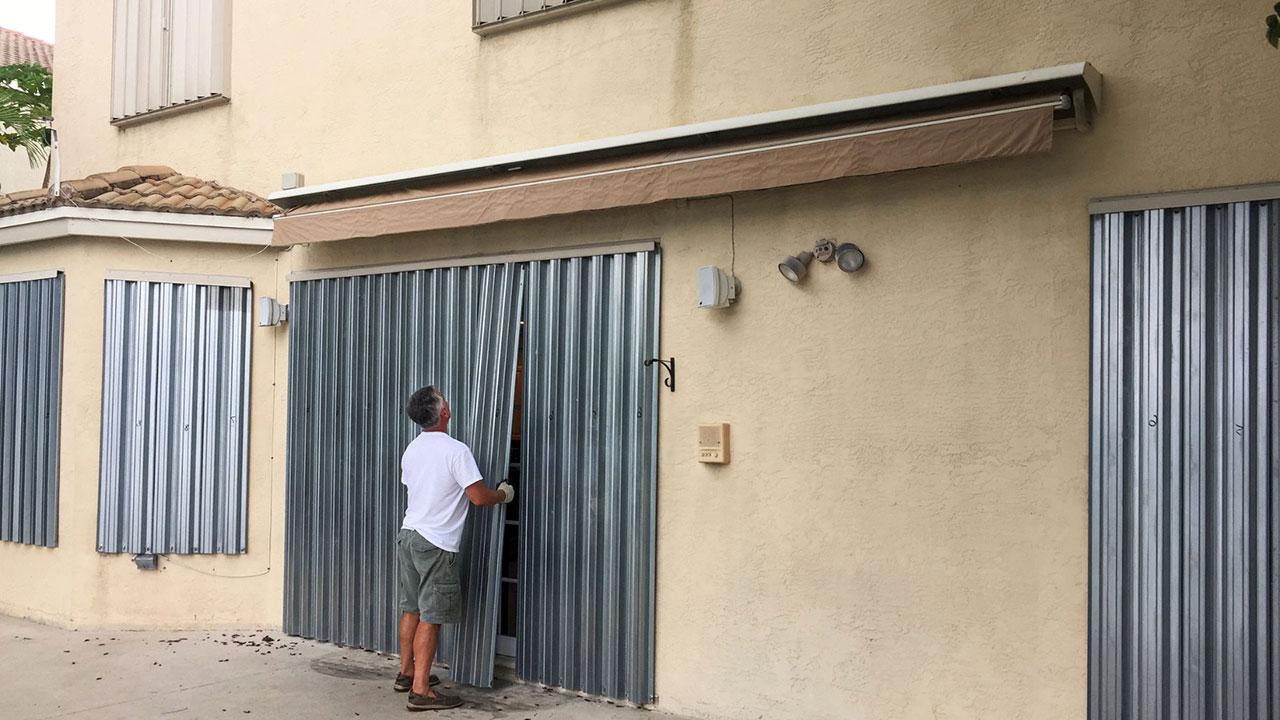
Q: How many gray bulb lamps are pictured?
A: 2